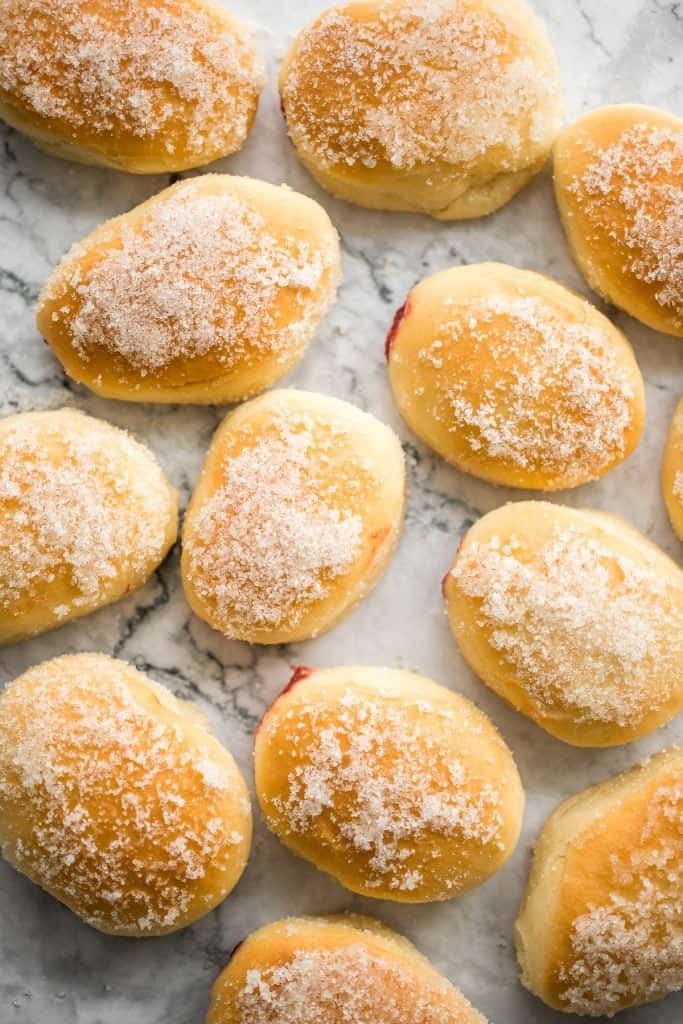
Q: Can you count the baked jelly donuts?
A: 13